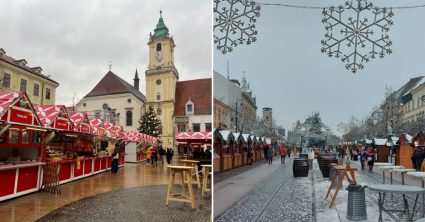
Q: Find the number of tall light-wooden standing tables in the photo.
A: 3